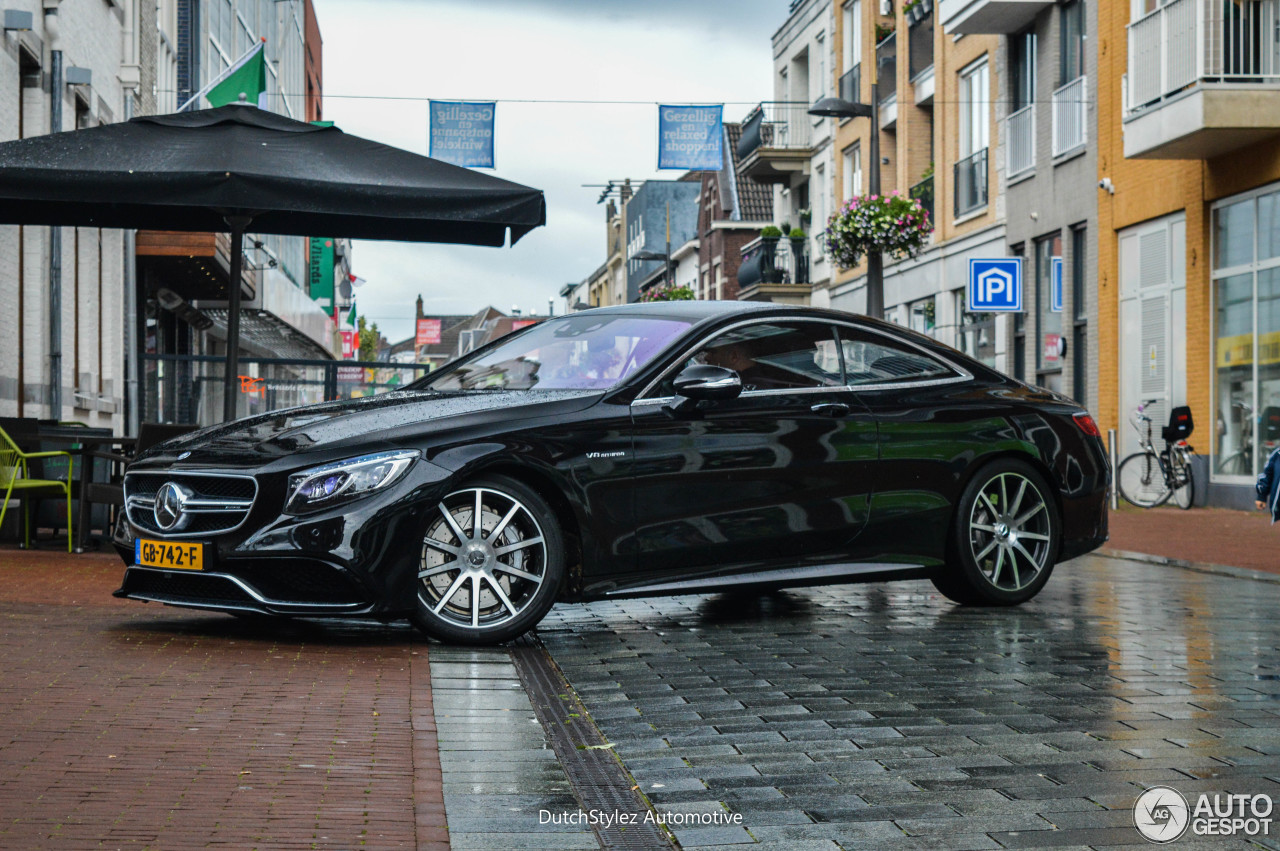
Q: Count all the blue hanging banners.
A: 2